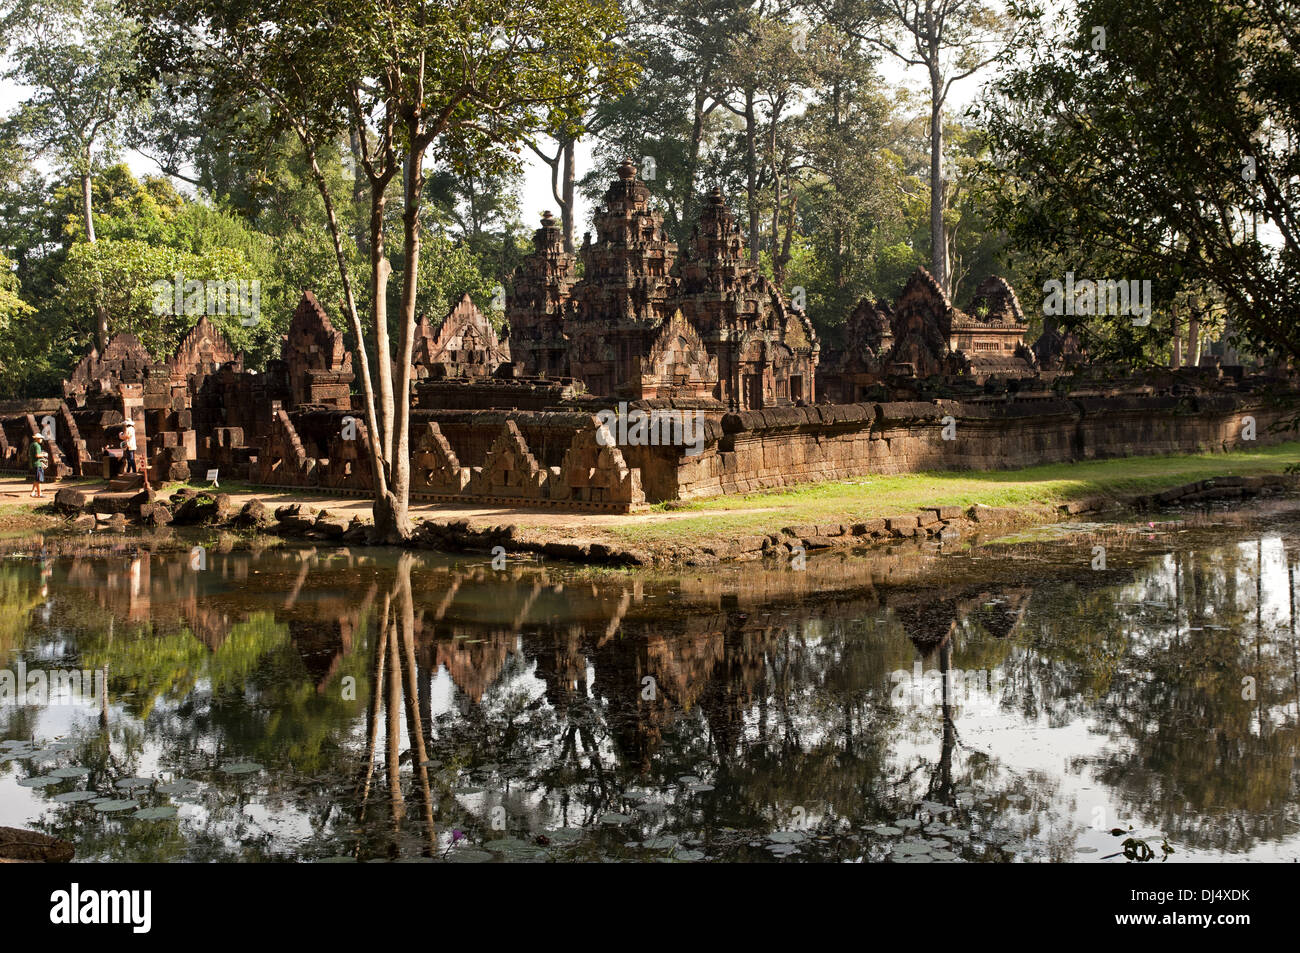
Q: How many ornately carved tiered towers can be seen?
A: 3